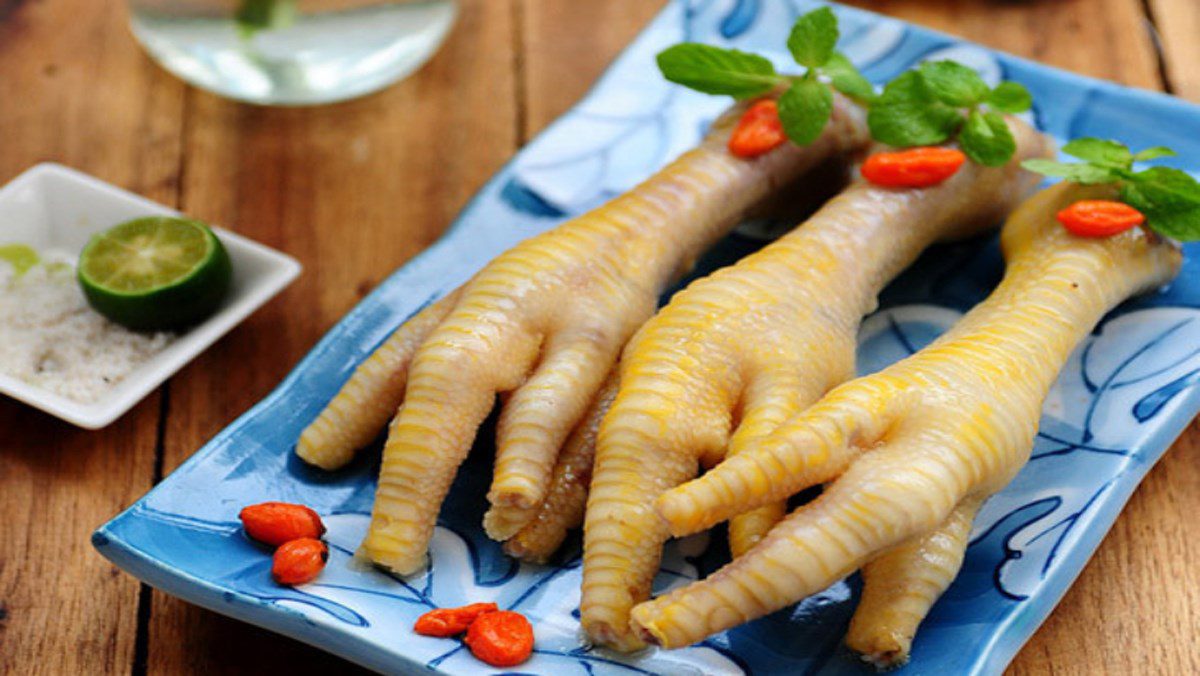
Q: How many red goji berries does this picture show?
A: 7